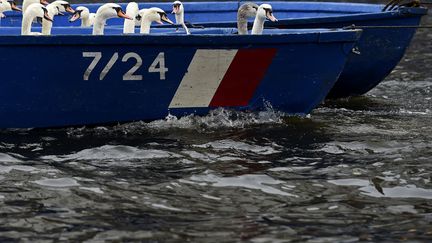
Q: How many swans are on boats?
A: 11